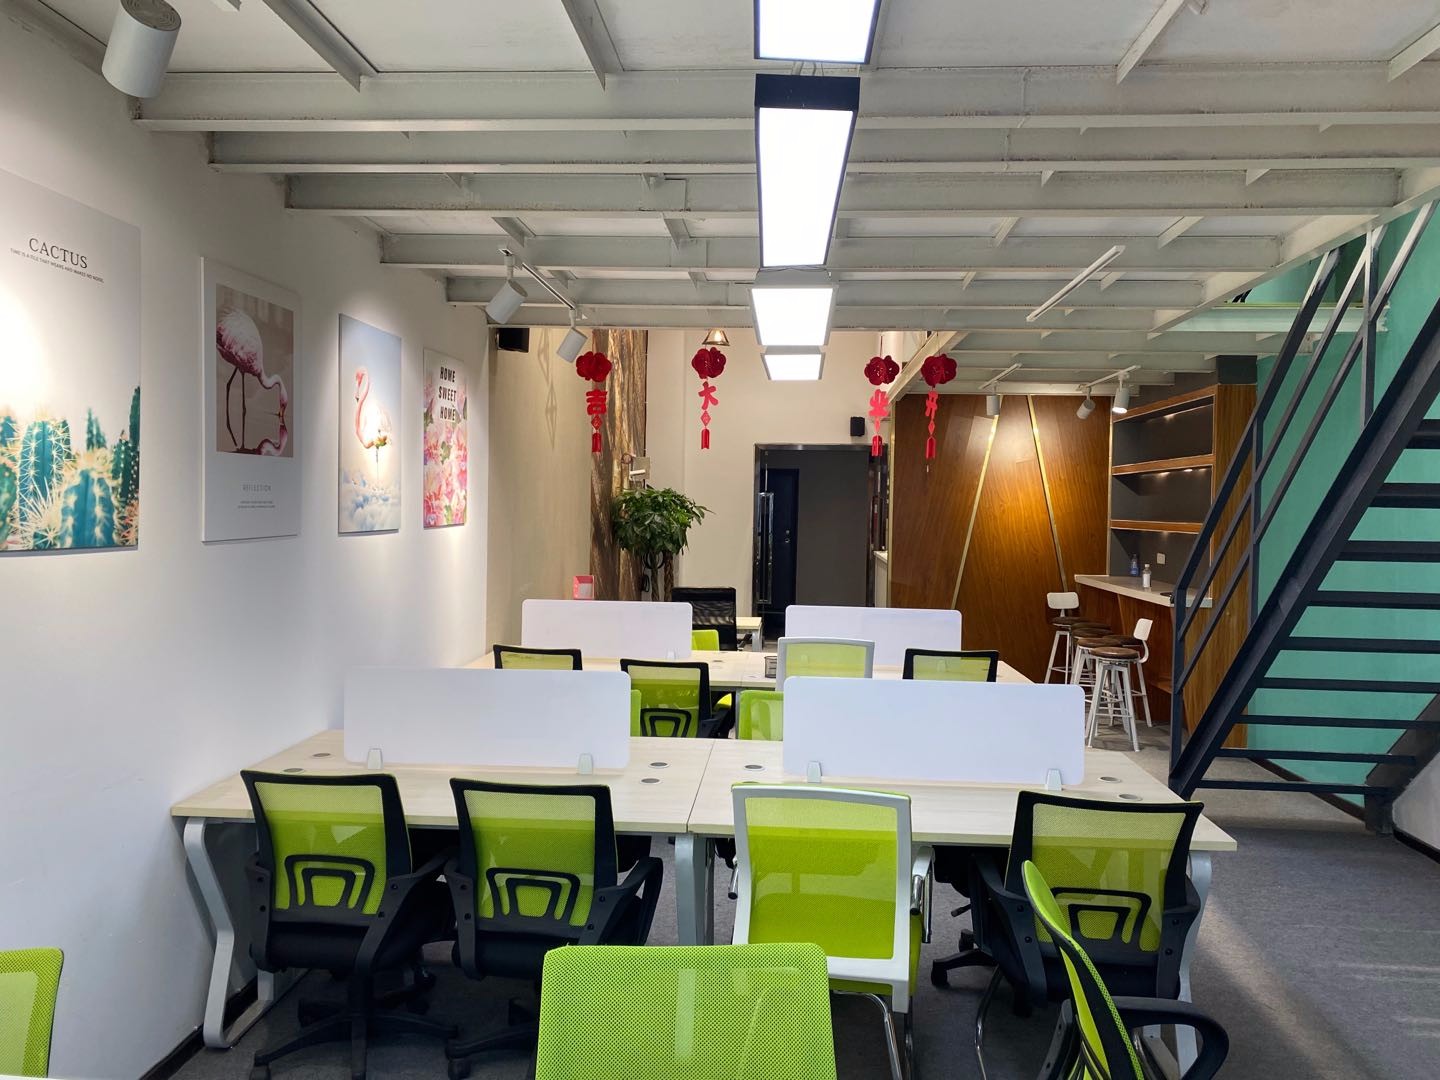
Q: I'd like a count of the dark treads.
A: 9